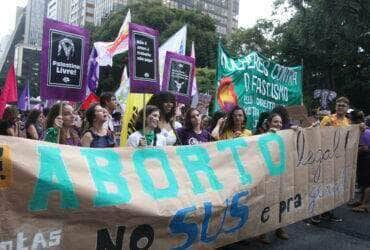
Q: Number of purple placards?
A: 3